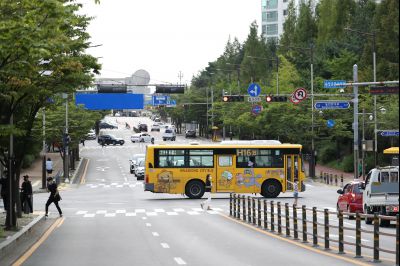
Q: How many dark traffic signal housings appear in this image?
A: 4